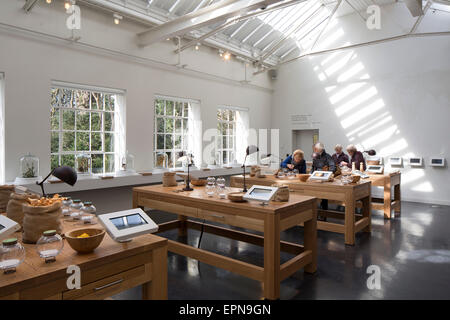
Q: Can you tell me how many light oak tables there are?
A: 4